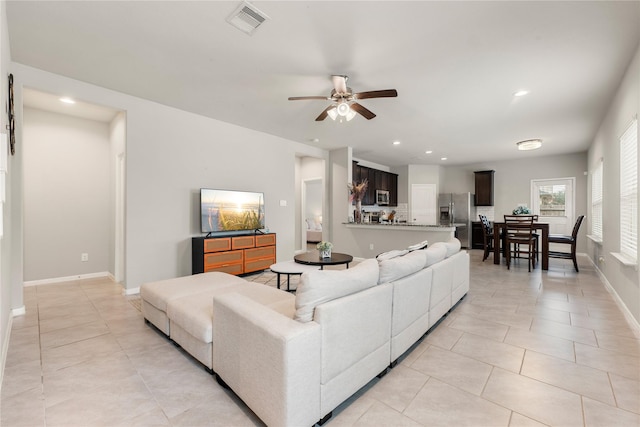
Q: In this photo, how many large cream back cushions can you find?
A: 4